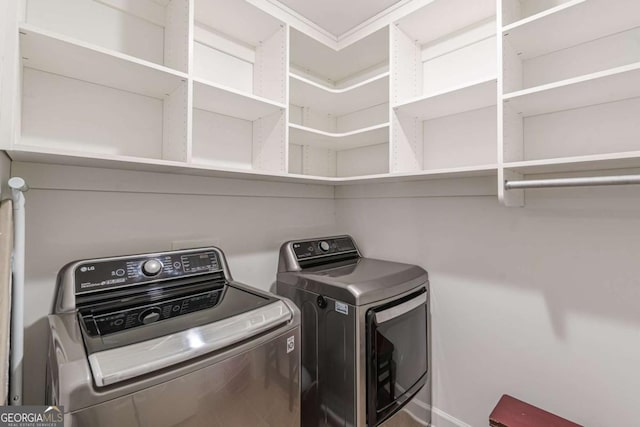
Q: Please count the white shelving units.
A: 5